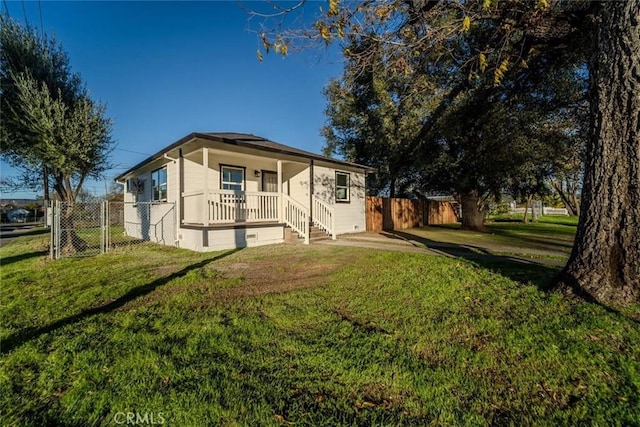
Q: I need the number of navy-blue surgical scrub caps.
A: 0